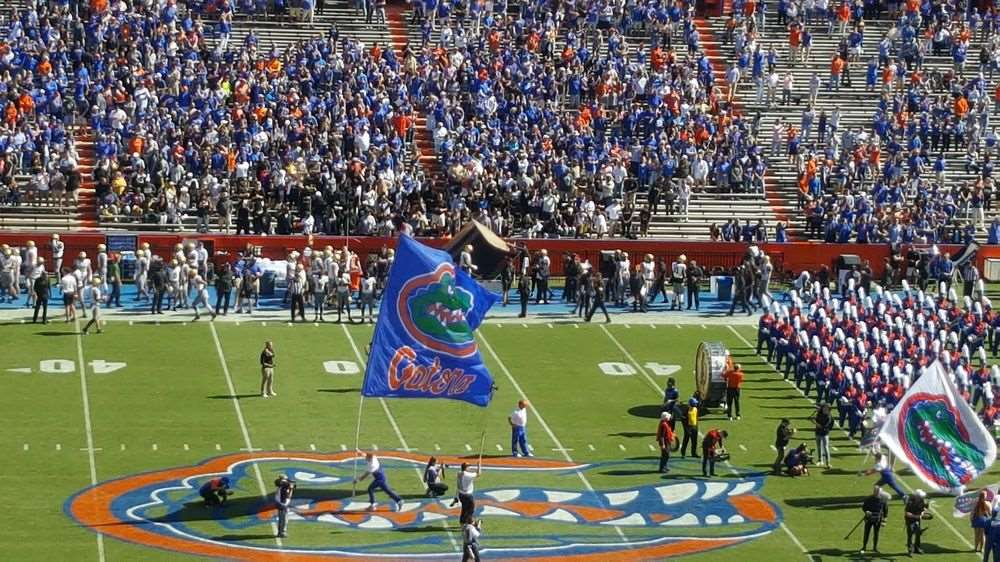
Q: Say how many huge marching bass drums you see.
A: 1